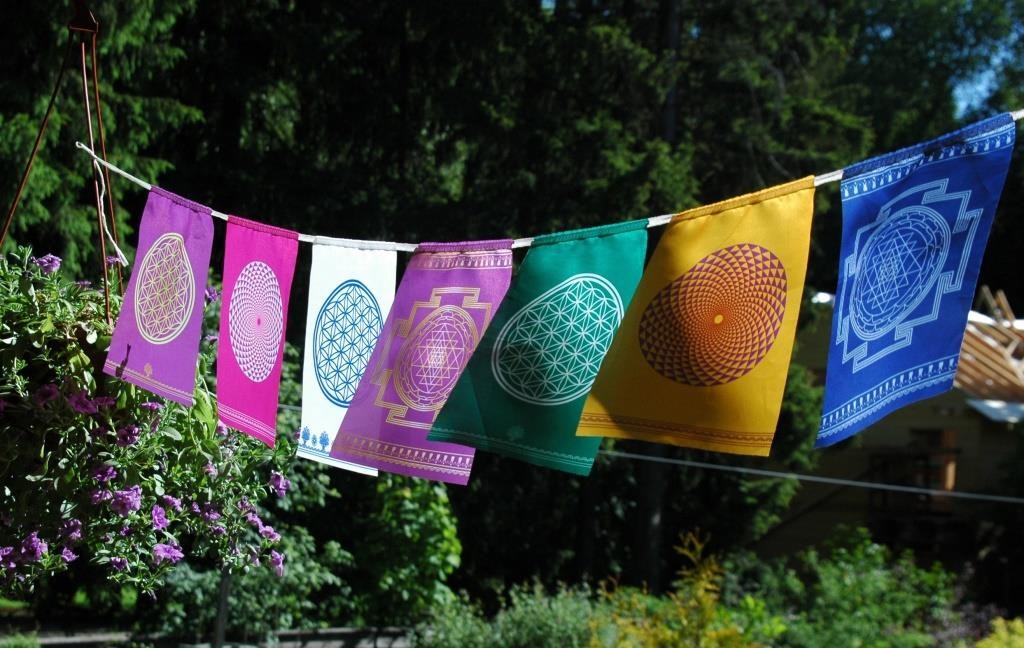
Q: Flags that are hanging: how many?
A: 7